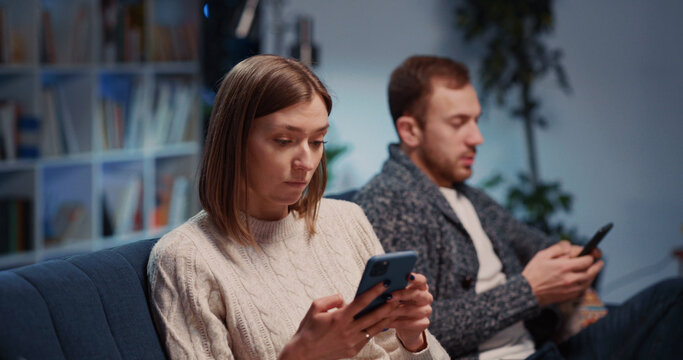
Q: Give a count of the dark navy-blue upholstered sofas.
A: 1